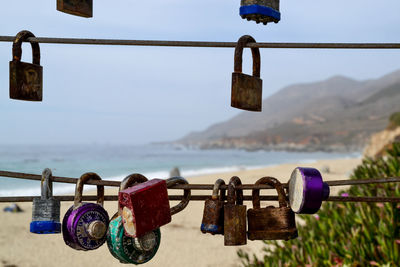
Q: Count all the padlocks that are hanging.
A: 12